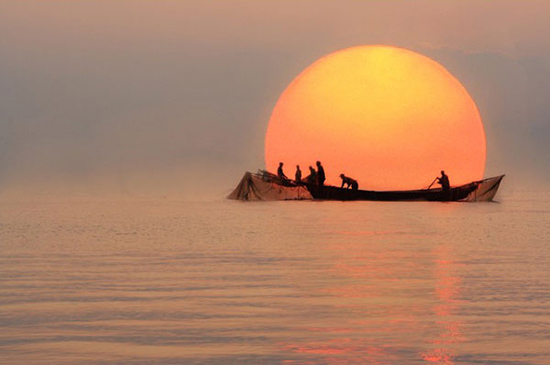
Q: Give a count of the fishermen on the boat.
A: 6